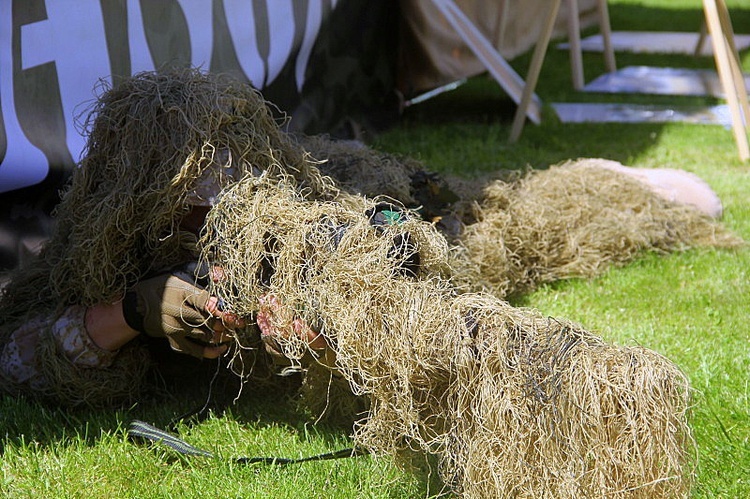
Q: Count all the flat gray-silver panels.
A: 3